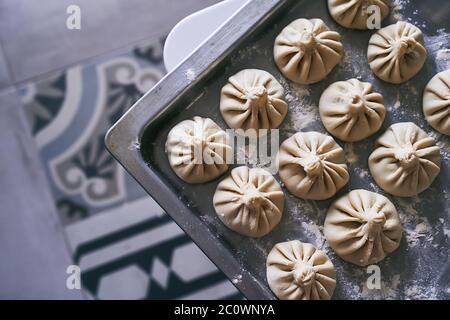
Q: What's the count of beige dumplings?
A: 12